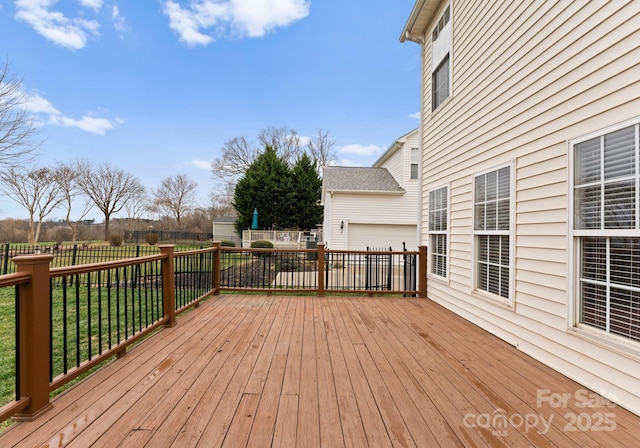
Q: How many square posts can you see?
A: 5